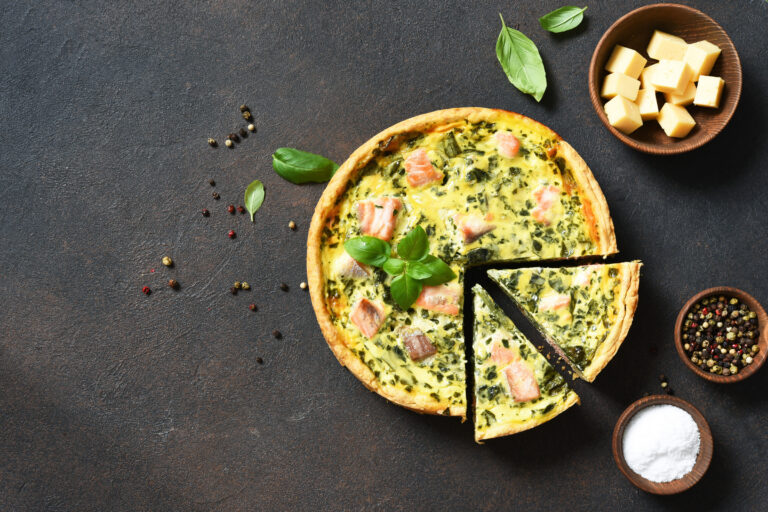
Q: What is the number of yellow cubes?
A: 11